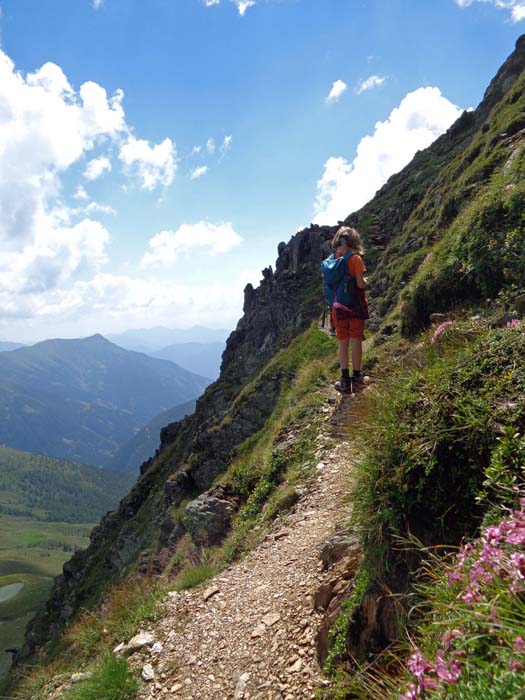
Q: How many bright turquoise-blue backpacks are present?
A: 1